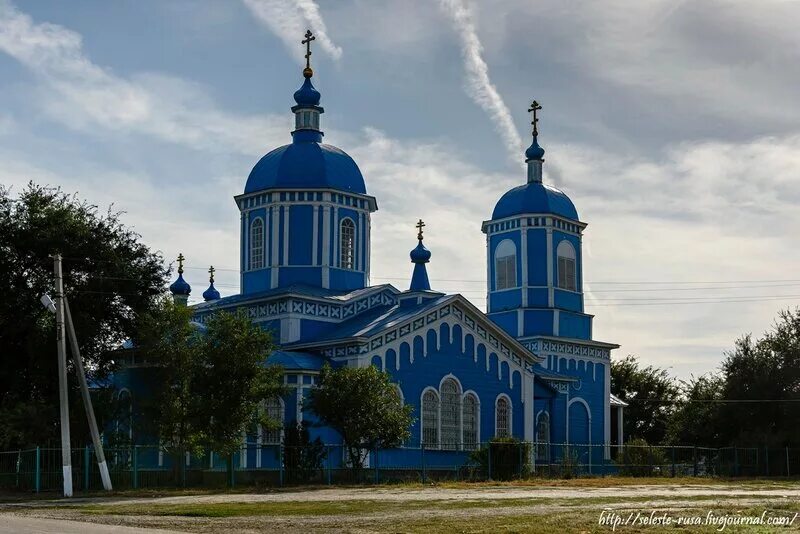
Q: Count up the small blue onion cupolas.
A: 5